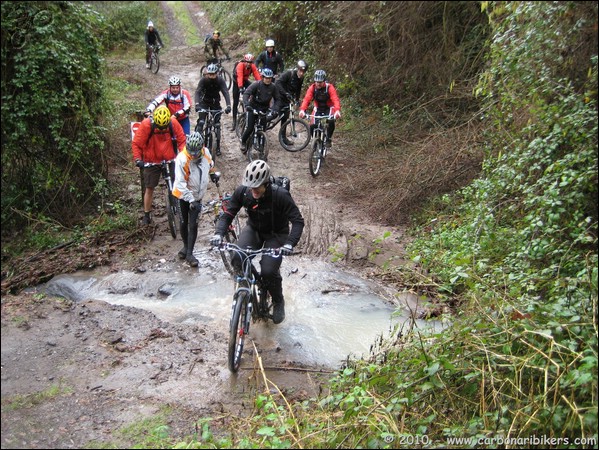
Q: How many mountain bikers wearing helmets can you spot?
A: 12